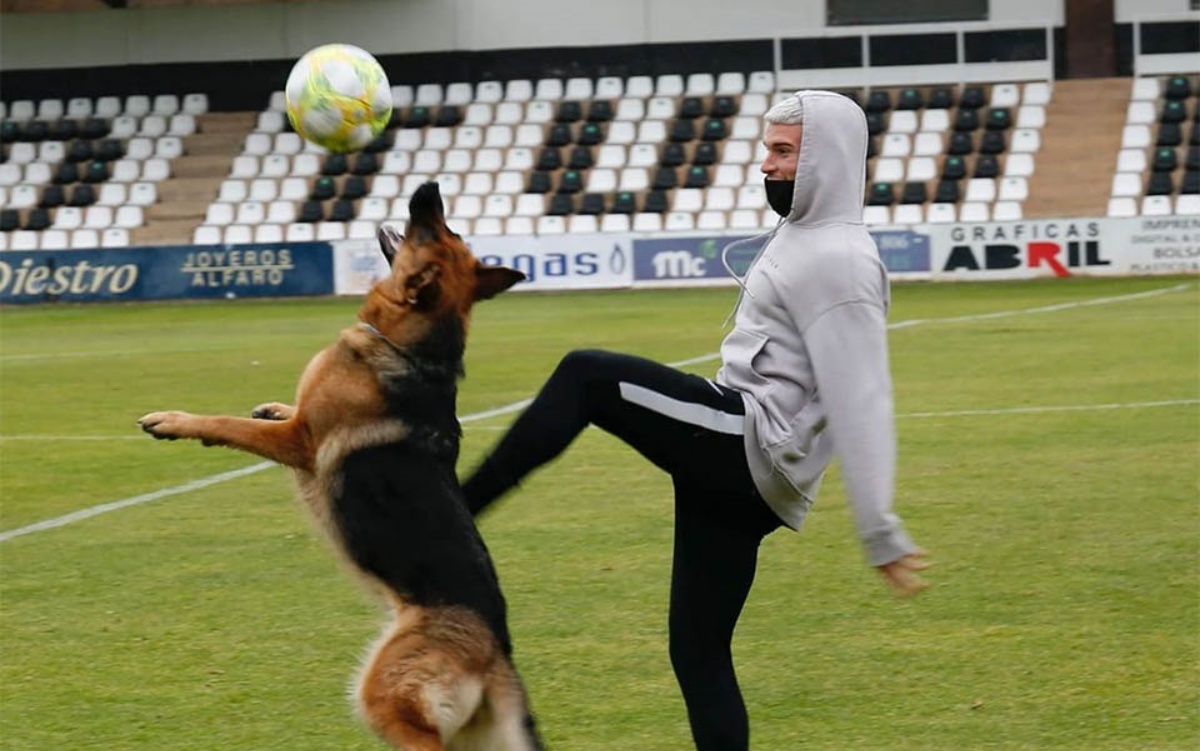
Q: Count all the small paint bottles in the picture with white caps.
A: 0